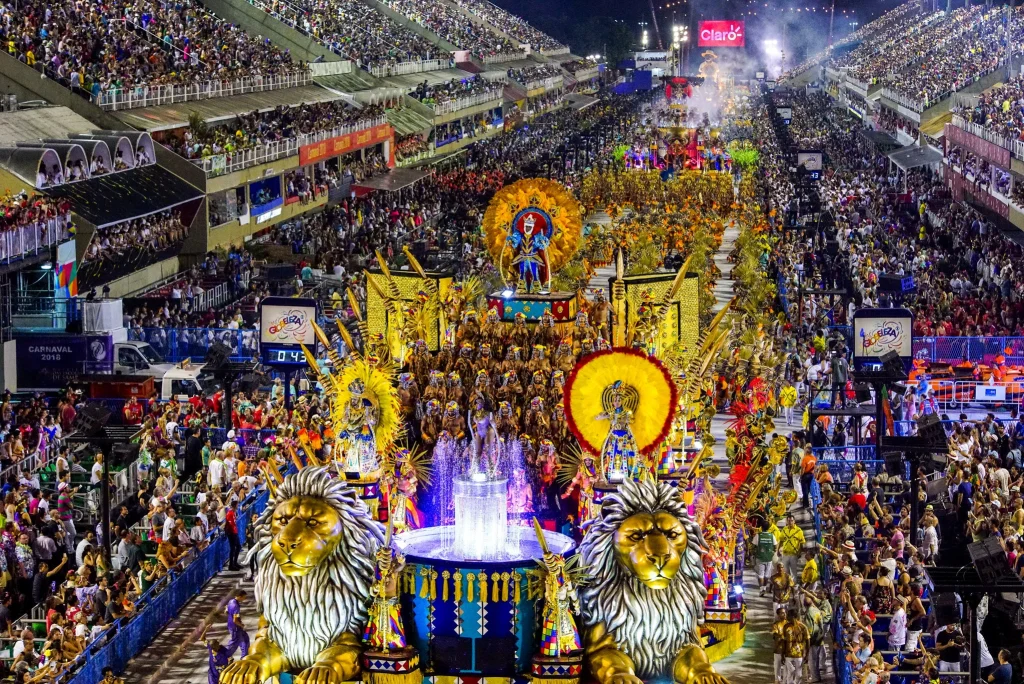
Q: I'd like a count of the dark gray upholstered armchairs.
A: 0